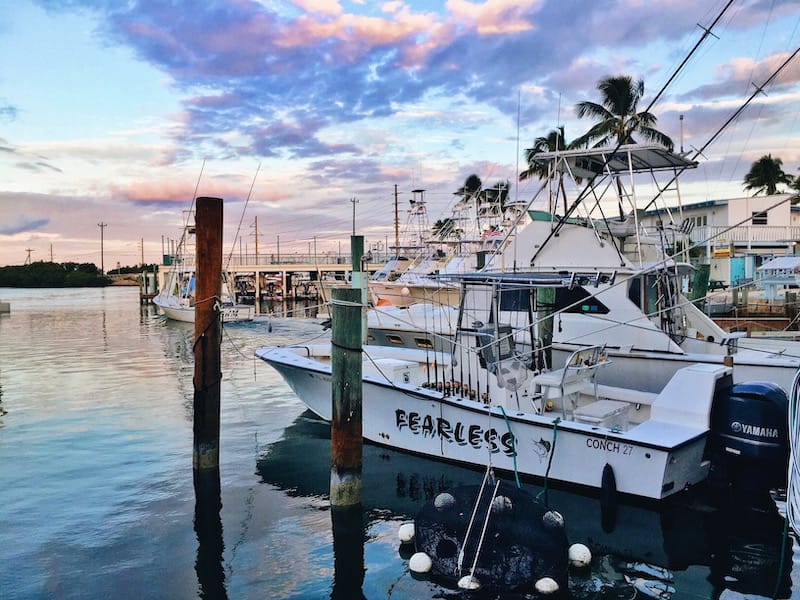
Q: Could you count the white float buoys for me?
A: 8